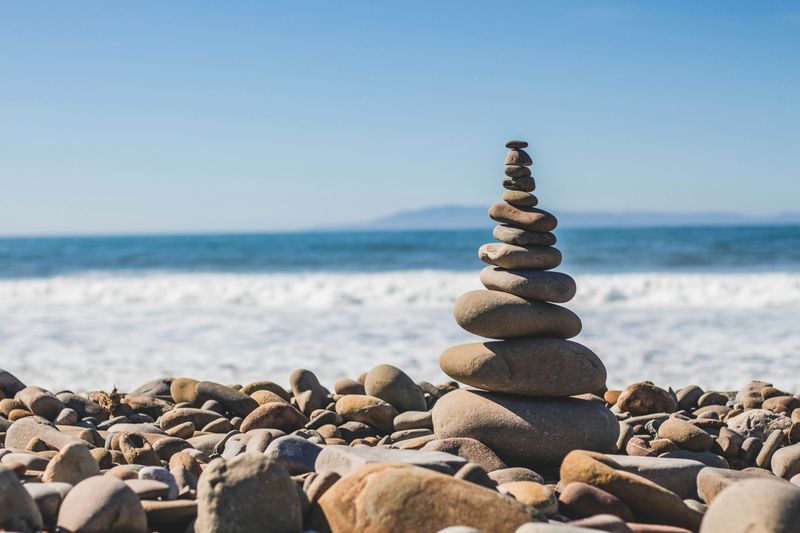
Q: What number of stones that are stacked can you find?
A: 12